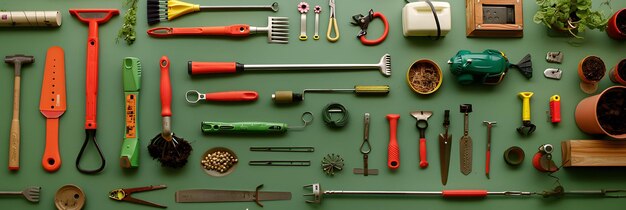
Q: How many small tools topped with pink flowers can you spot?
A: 2